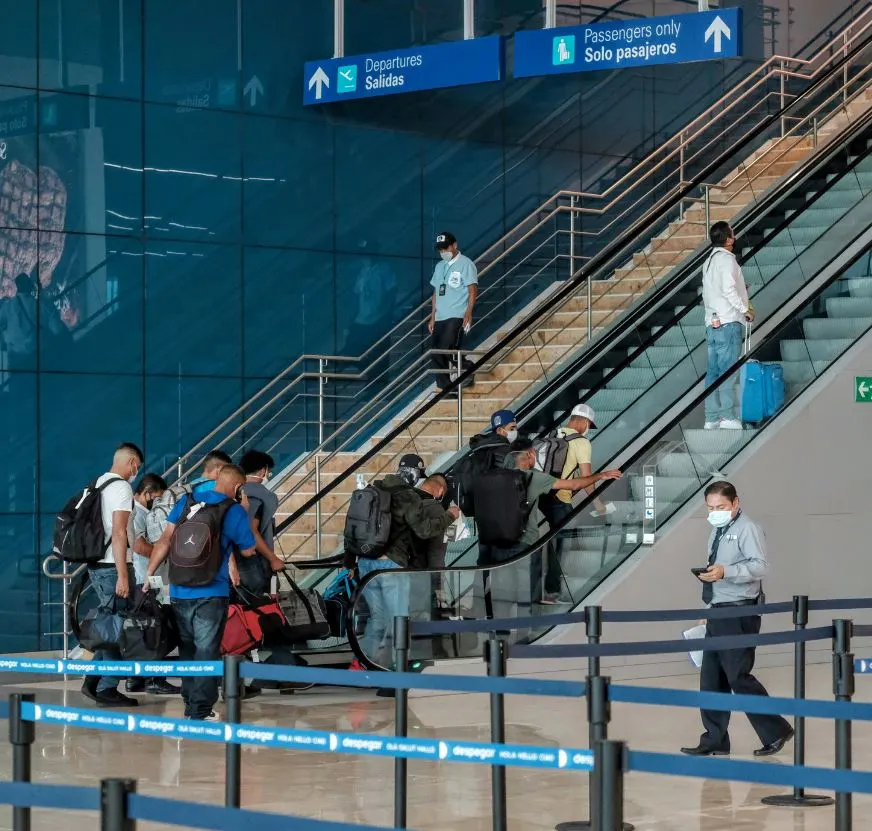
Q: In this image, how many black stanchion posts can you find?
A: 11